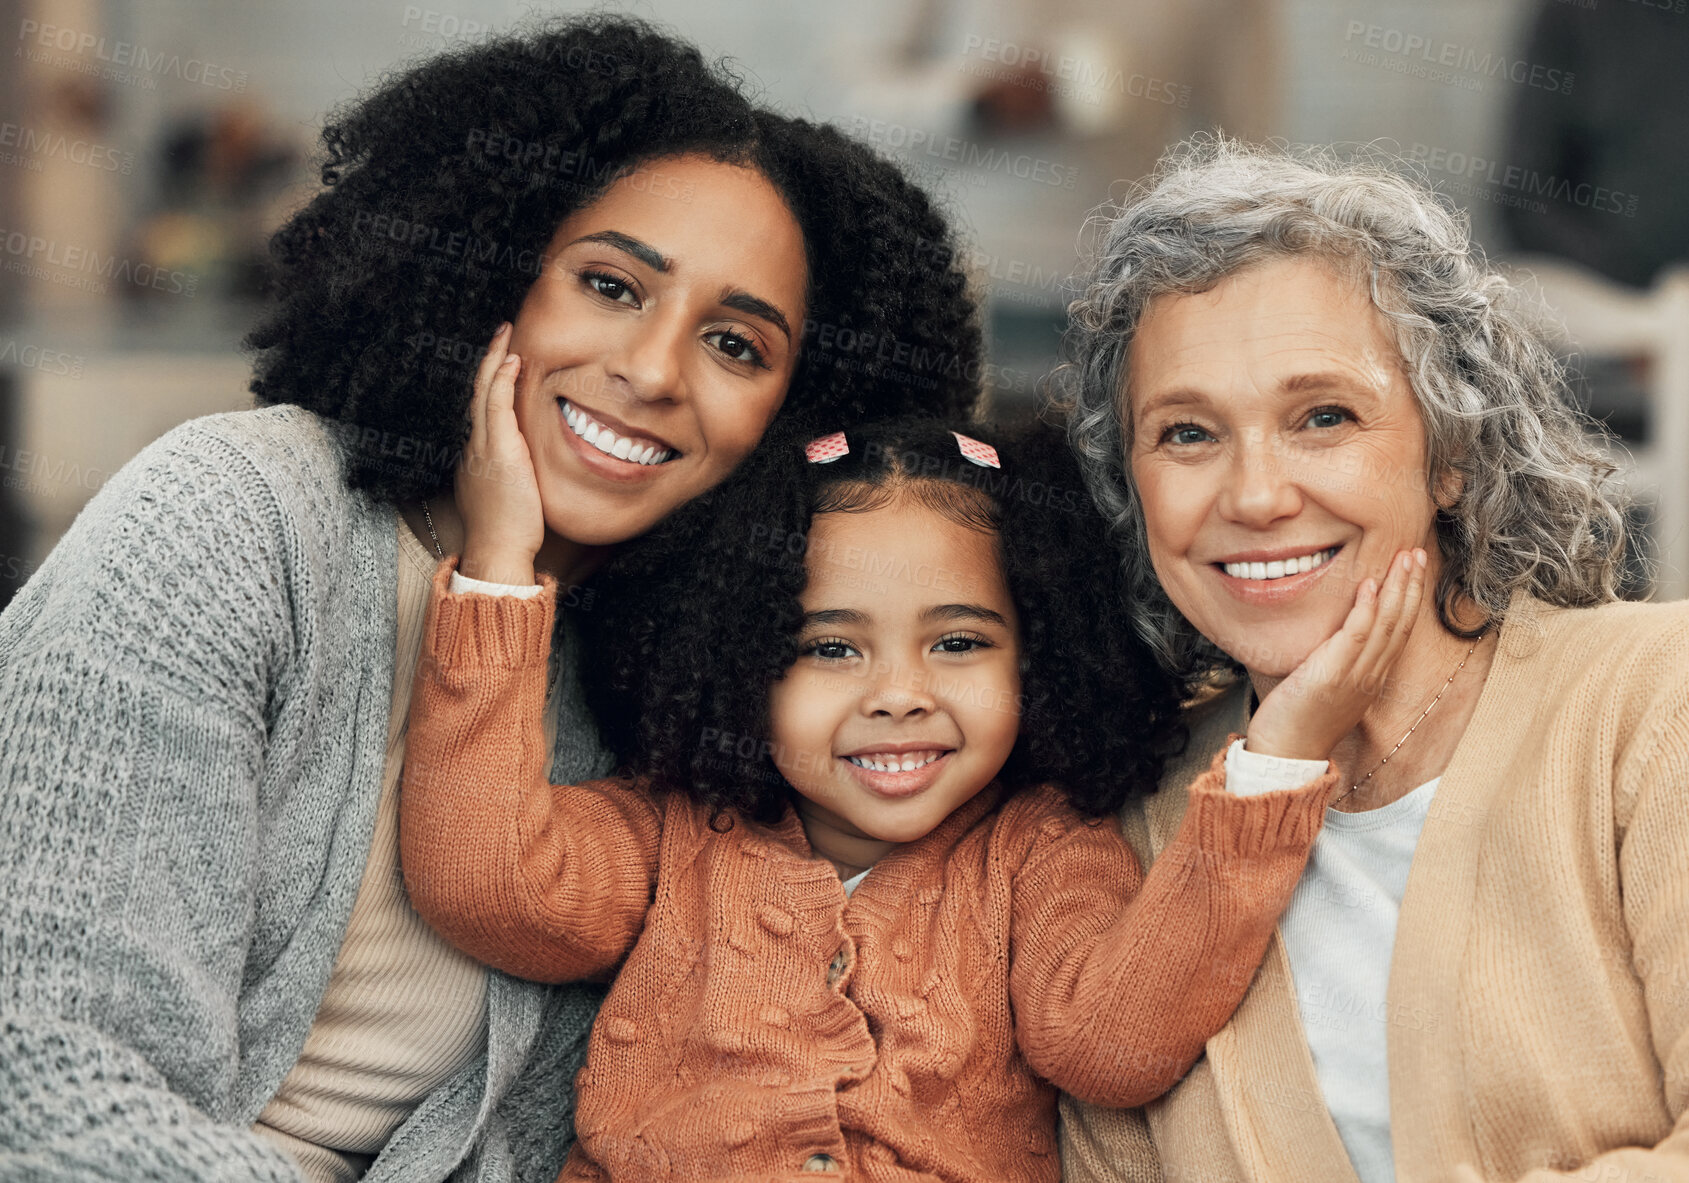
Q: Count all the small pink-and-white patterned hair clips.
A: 2